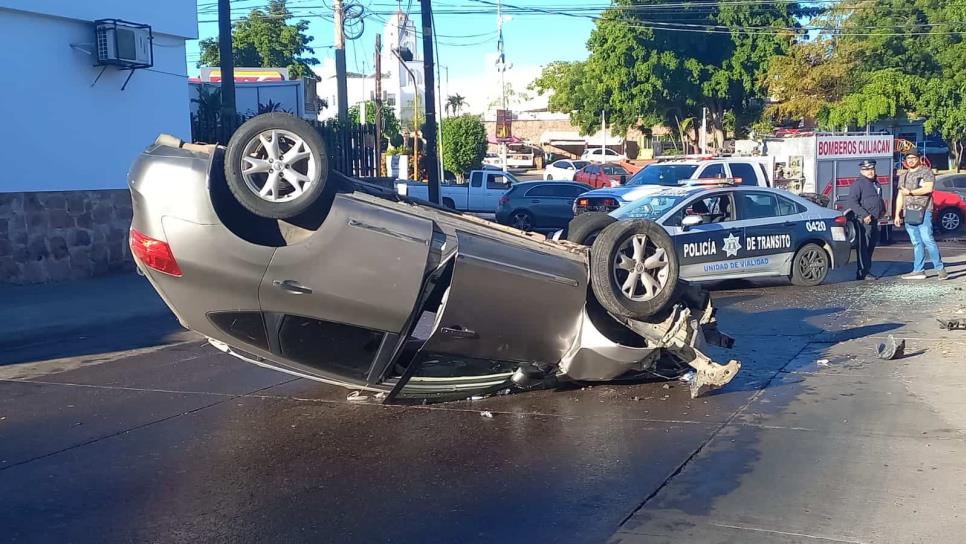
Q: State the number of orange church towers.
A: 0